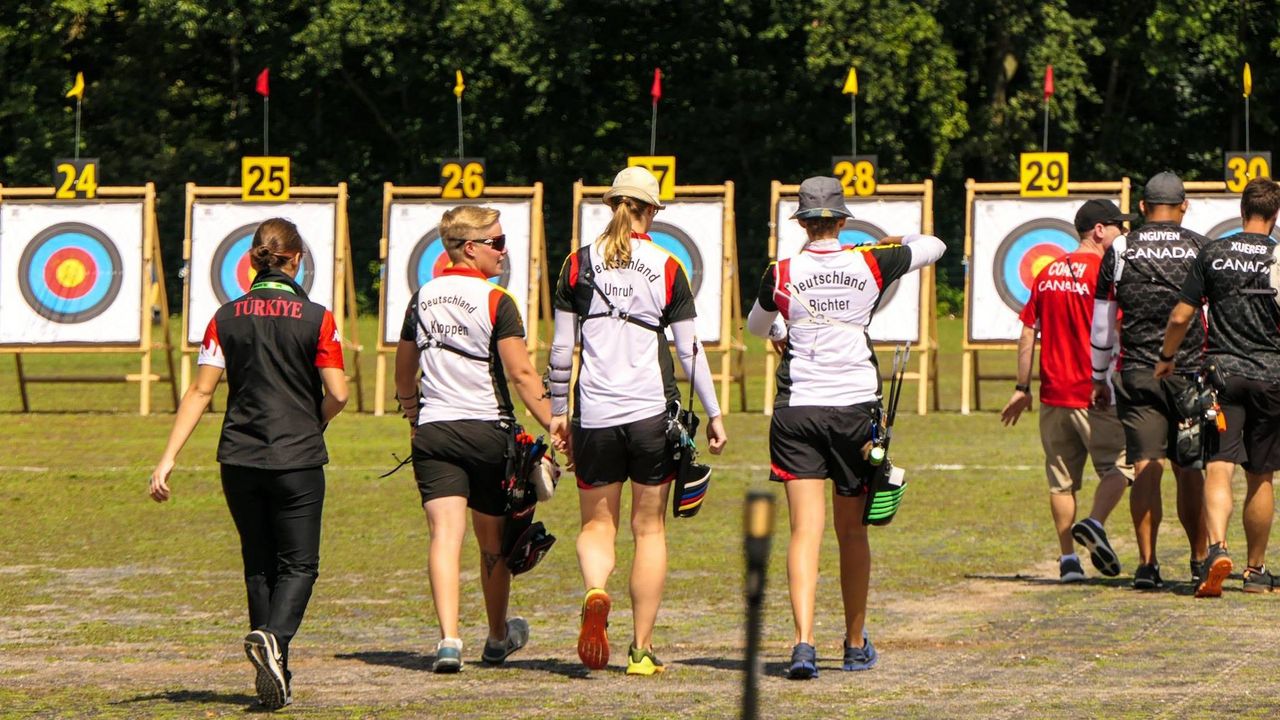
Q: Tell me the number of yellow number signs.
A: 3